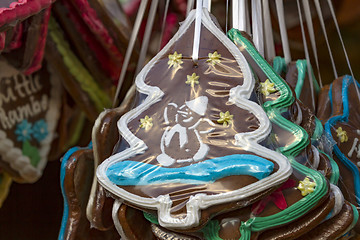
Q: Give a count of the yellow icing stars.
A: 8